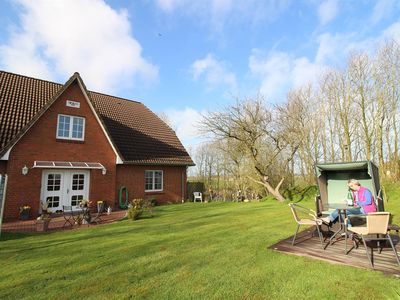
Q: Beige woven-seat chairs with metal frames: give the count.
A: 2